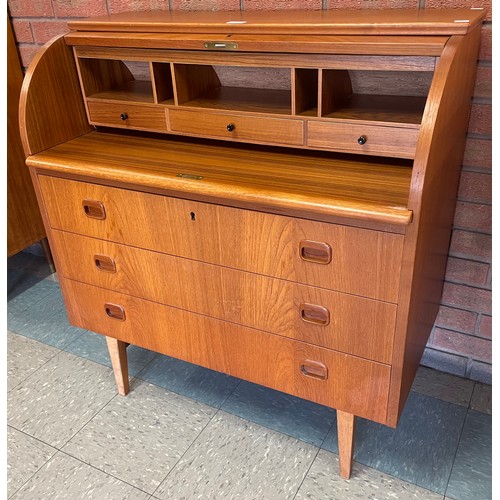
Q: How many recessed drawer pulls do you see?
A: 6